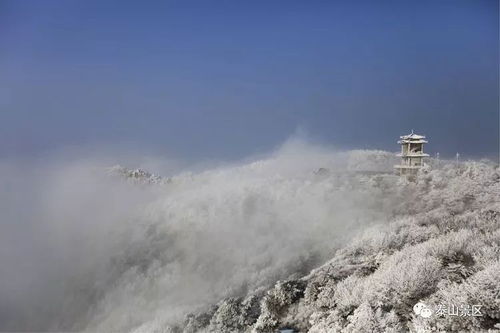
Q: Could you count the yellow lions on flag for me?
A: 0